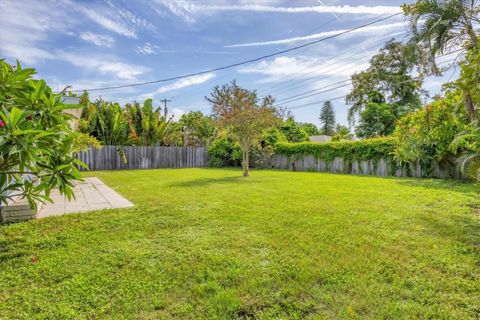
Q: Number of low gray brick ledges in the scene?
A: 1